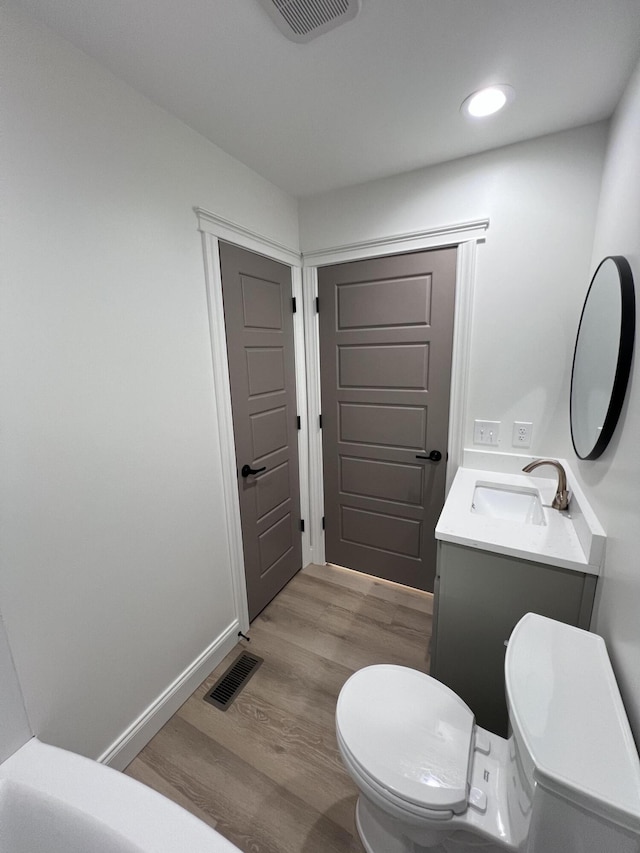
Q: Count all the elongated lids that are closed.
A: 1